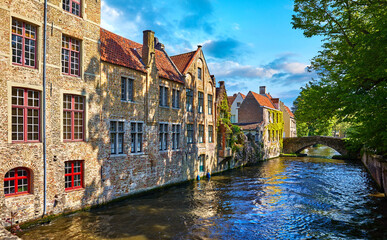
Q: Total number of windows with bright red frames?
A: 2